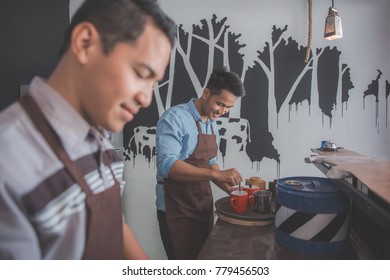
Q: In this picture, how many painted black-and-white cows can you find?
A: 2